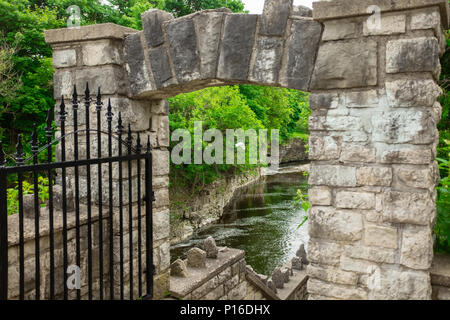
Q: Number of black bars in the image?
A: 13